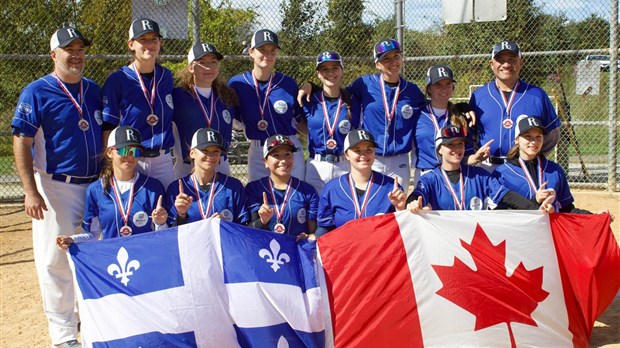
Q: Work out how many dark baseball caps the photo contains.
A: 14